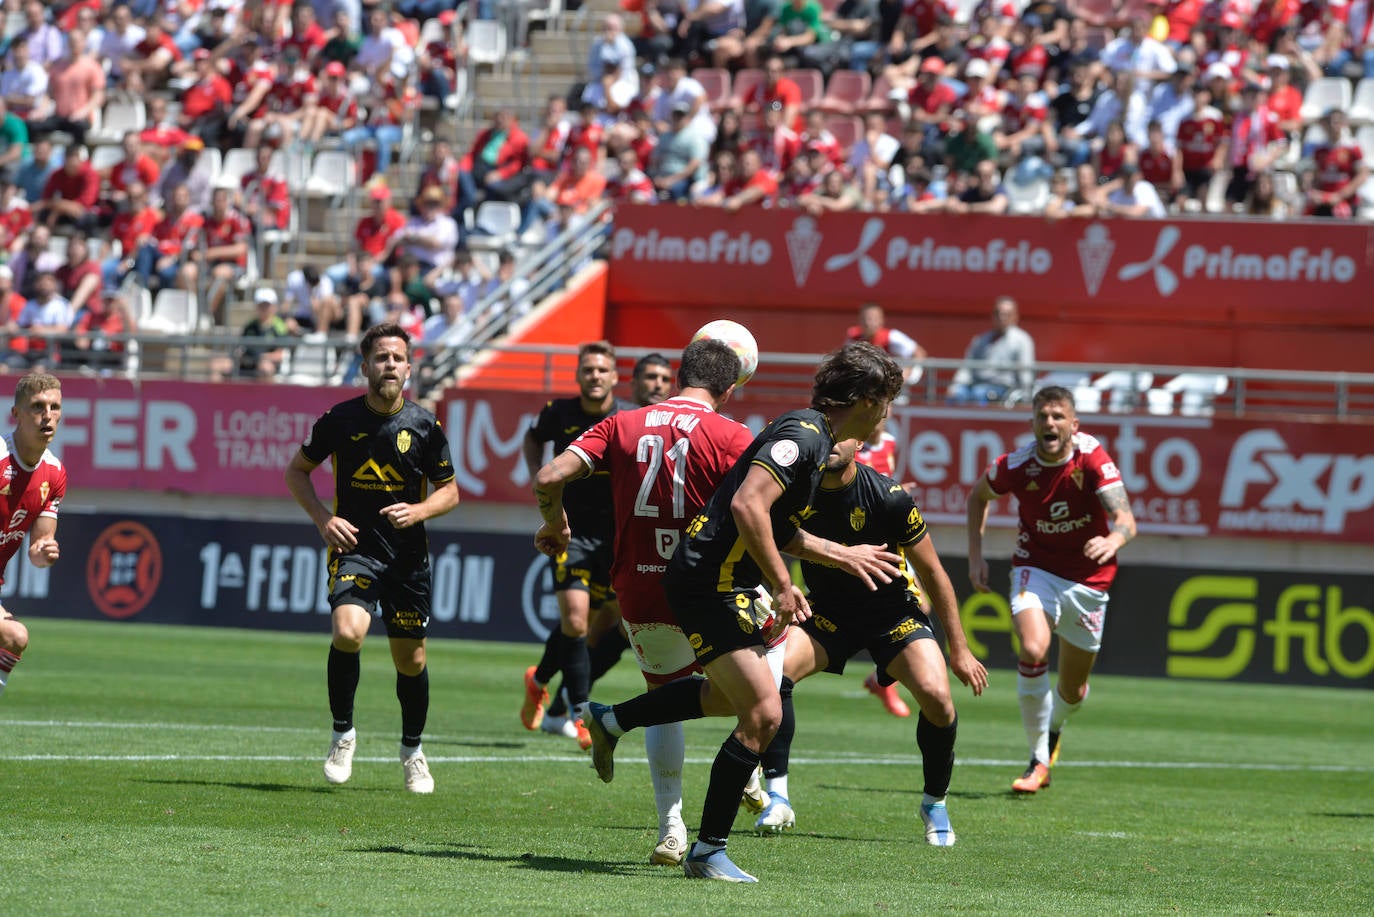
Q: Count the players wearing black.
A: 5